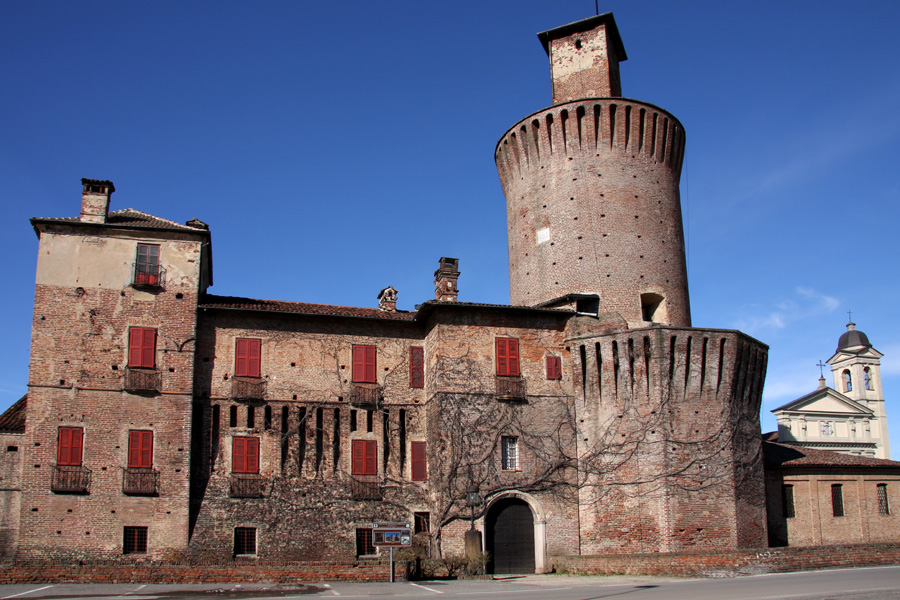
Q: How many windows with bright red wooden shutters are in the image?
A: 11